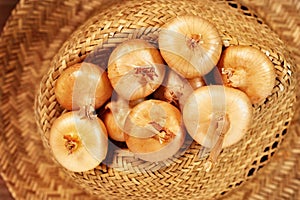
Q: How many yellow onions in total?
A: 9